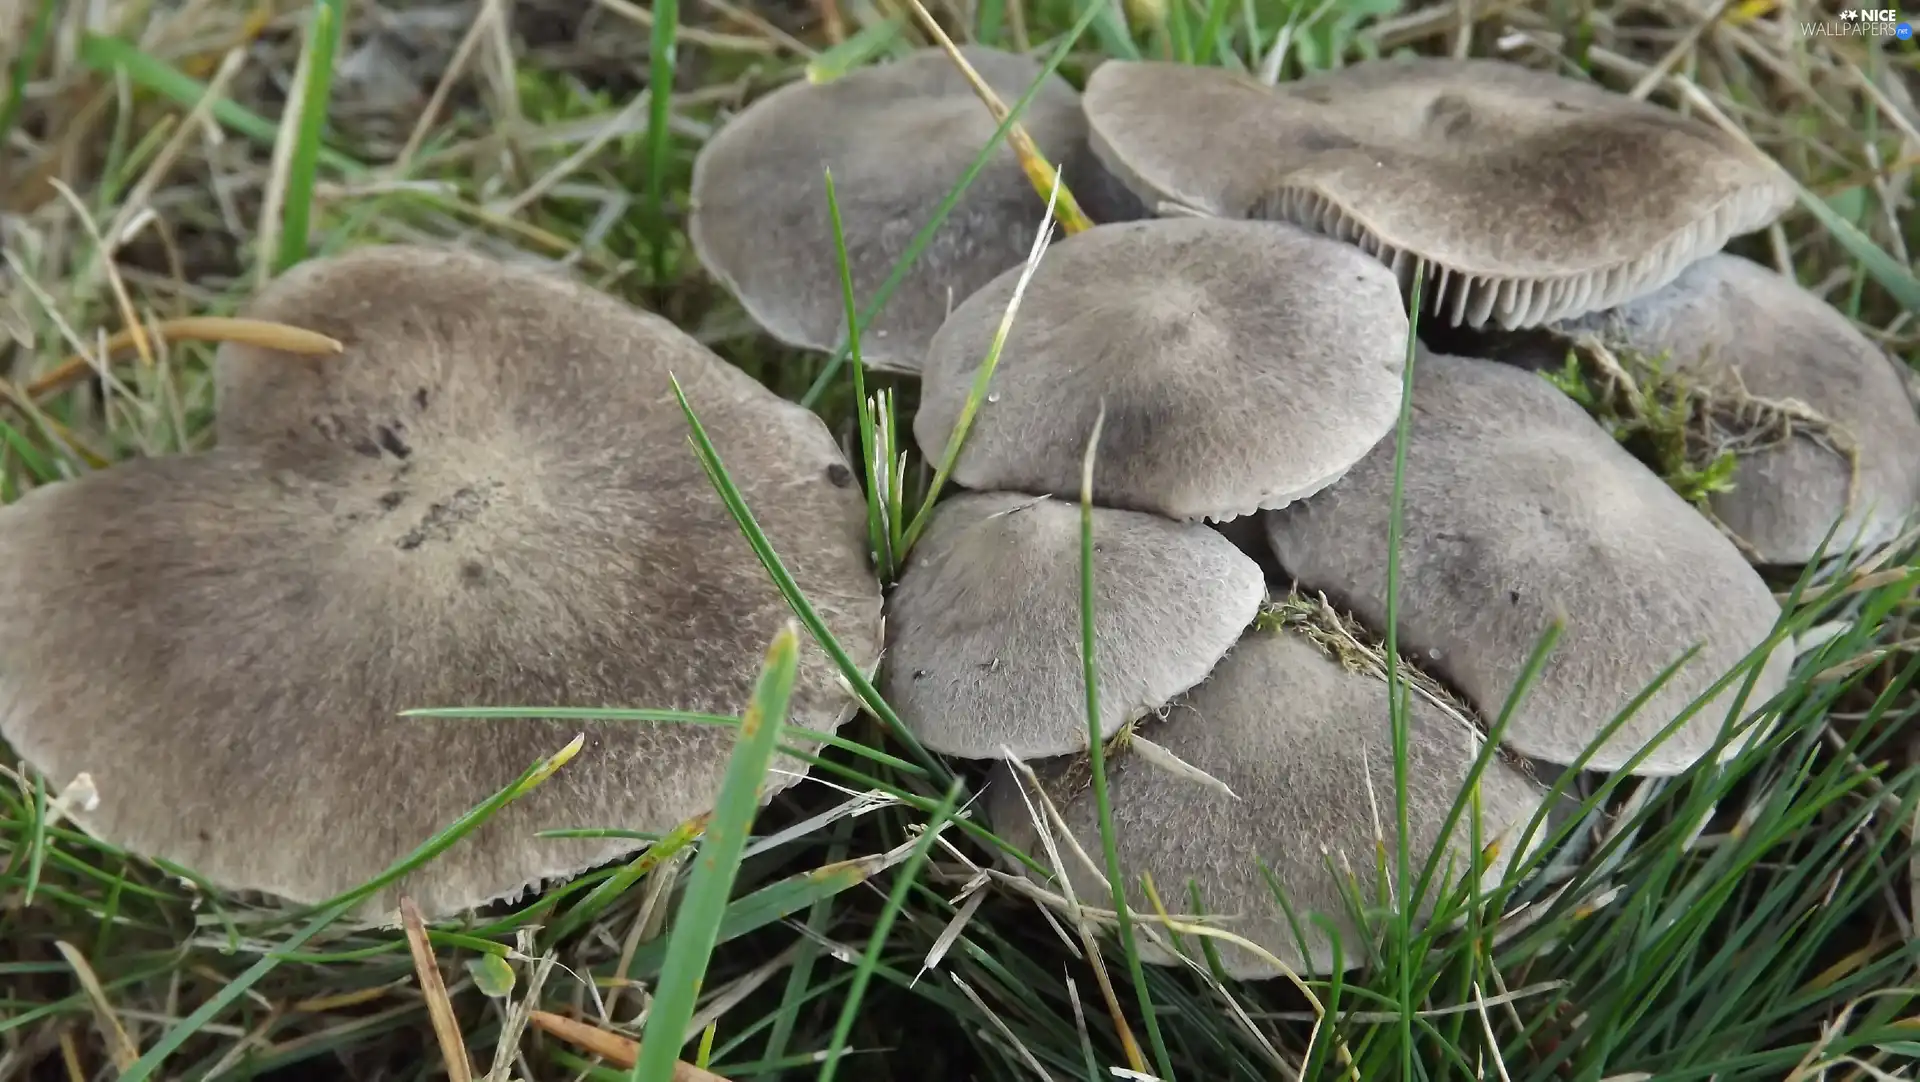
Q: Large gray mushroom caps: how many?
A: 8